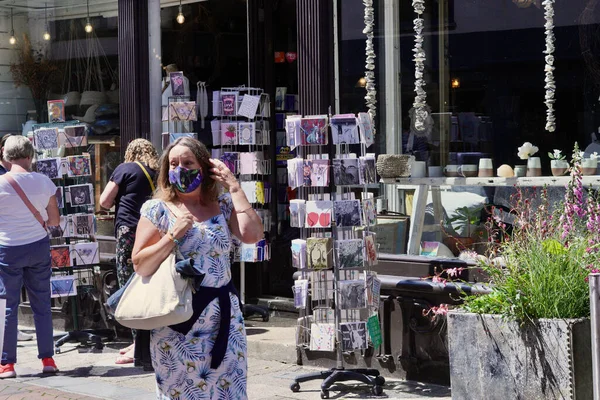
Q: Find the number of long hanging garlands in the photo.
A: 3